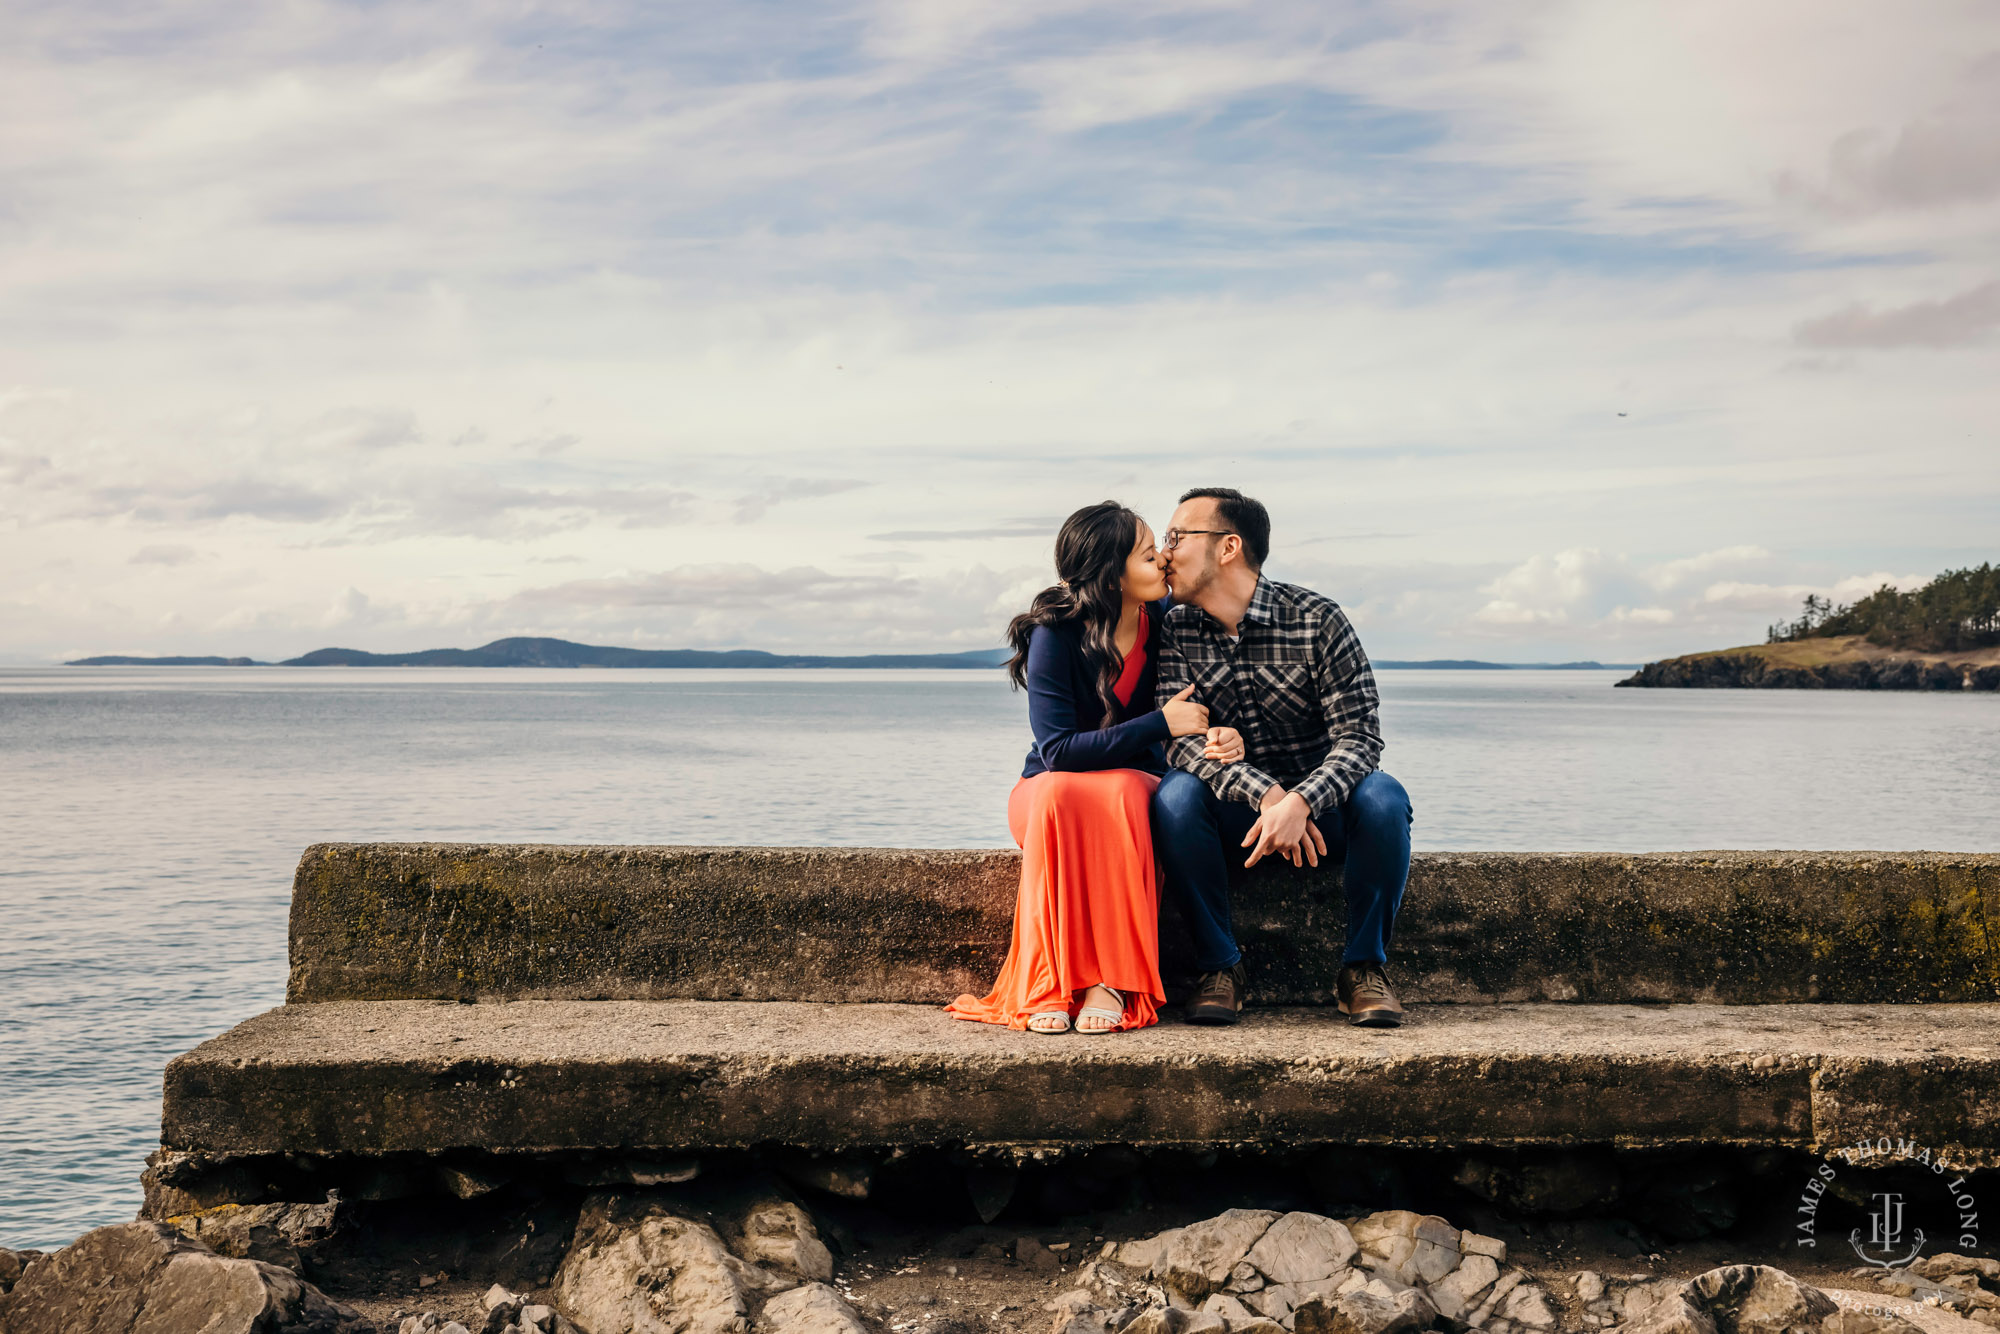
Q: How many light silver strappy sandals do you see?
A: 2